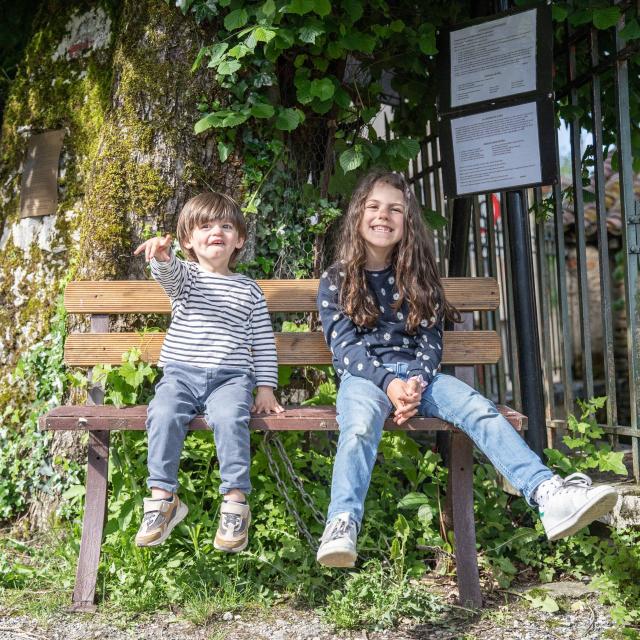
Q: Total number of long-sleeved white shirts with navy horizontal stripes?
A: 1